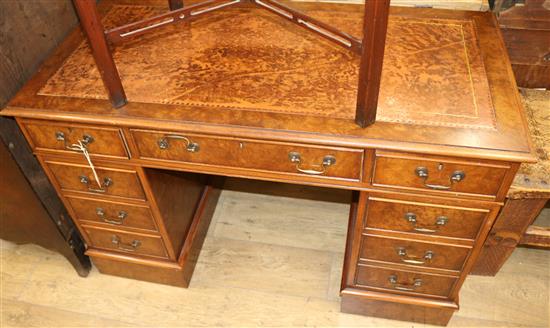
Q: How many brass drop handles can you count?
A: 10